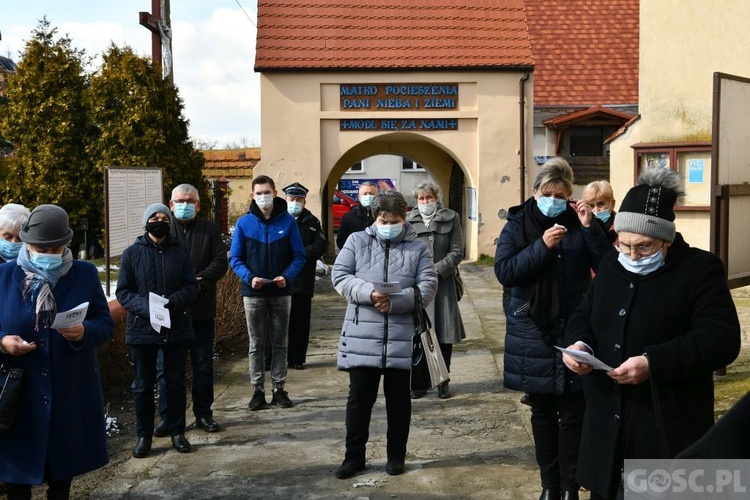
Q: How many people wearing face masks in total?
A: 12